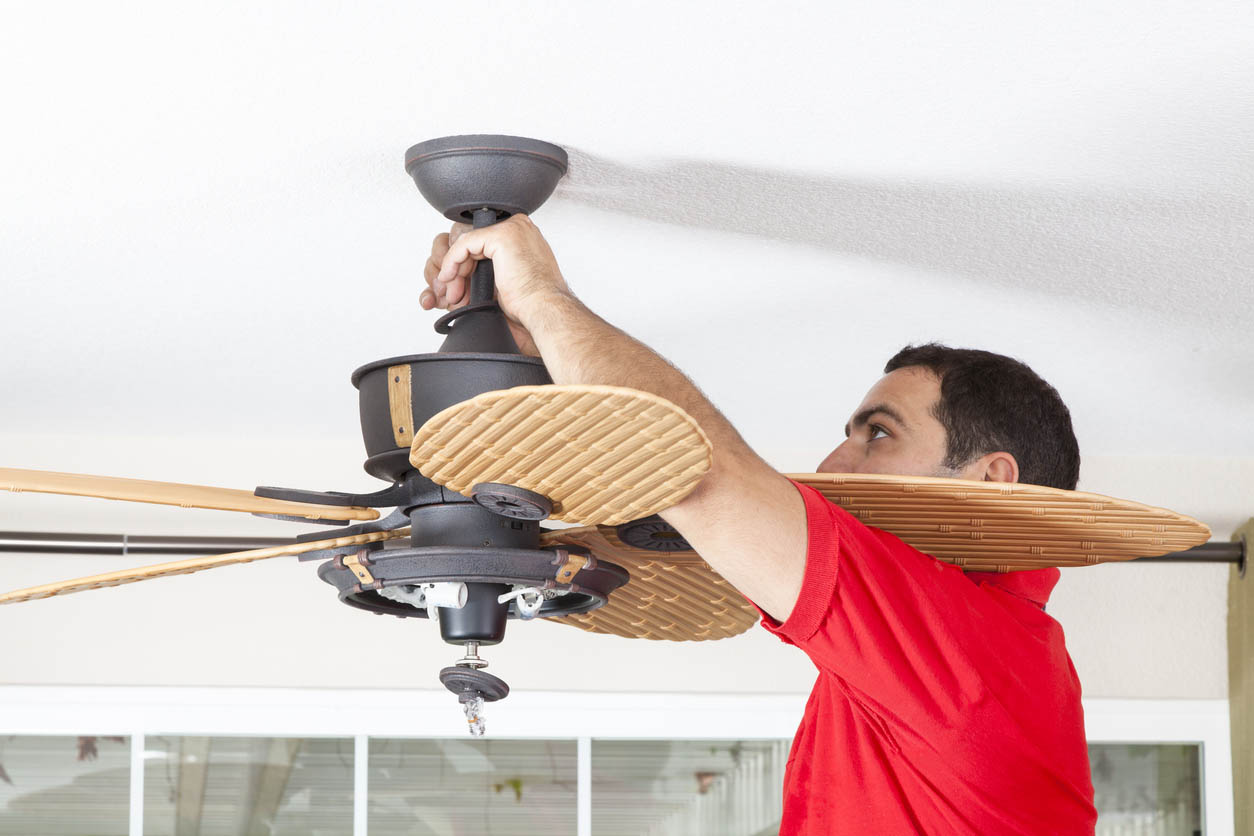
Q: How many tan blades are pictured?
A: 5